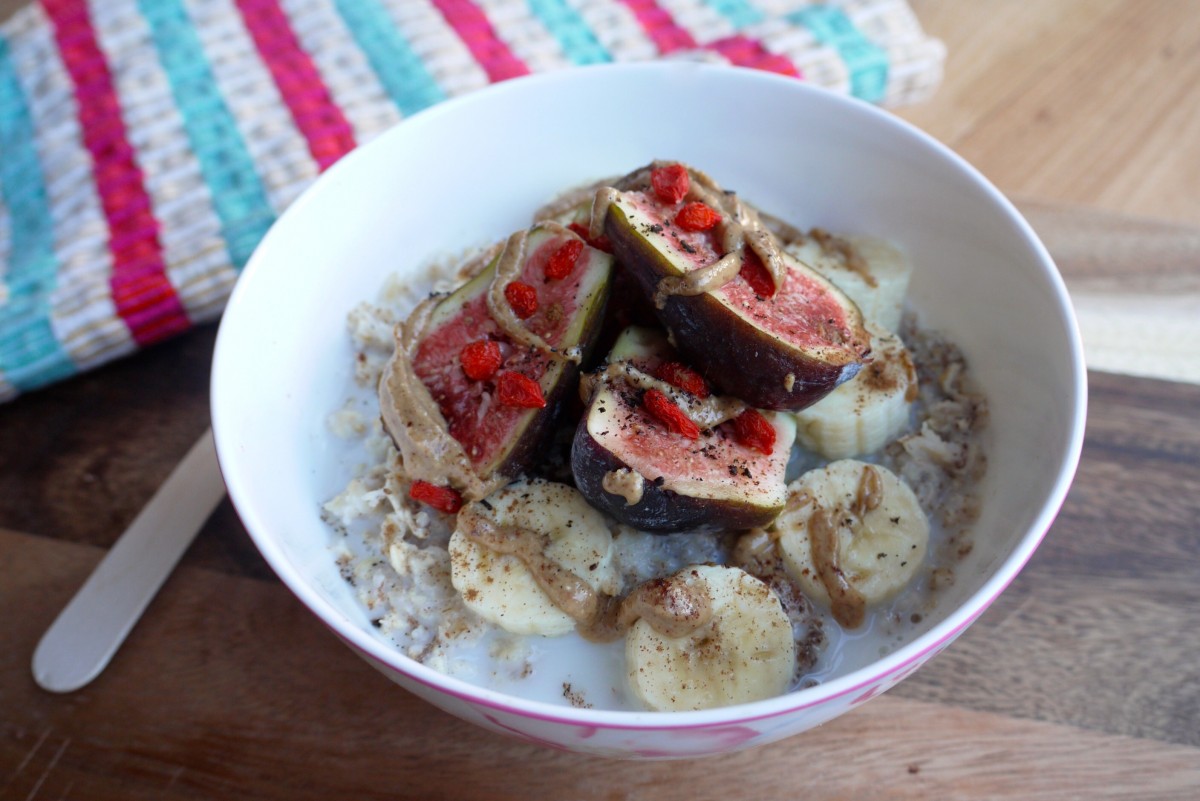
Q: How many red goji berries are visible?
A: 12